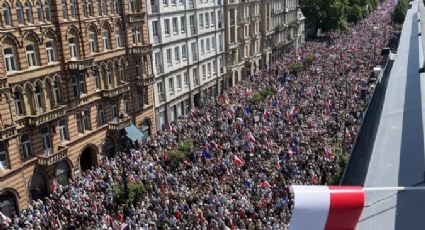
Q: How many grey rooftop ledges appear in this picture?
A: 1